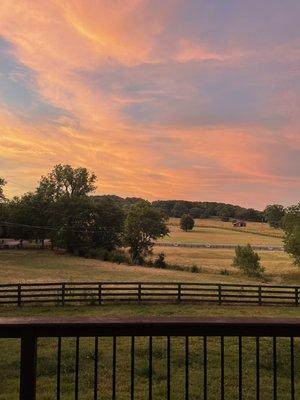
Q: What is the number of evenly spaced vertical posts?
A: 14